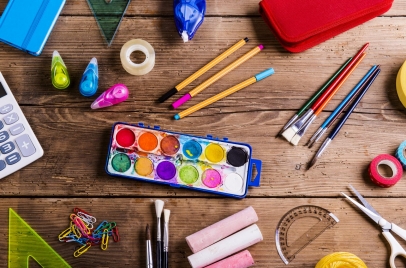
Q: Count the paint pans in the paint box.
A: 12